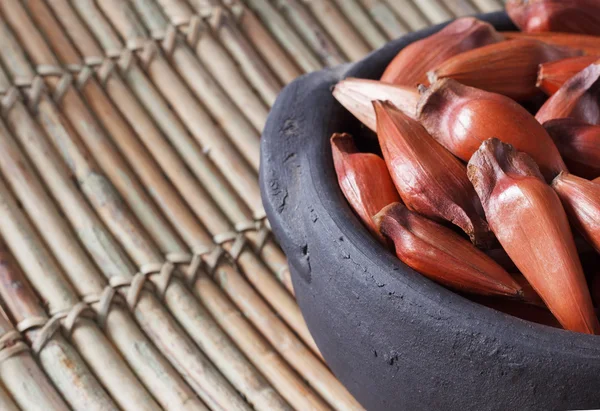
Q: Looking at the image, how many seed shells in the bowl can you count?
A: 14